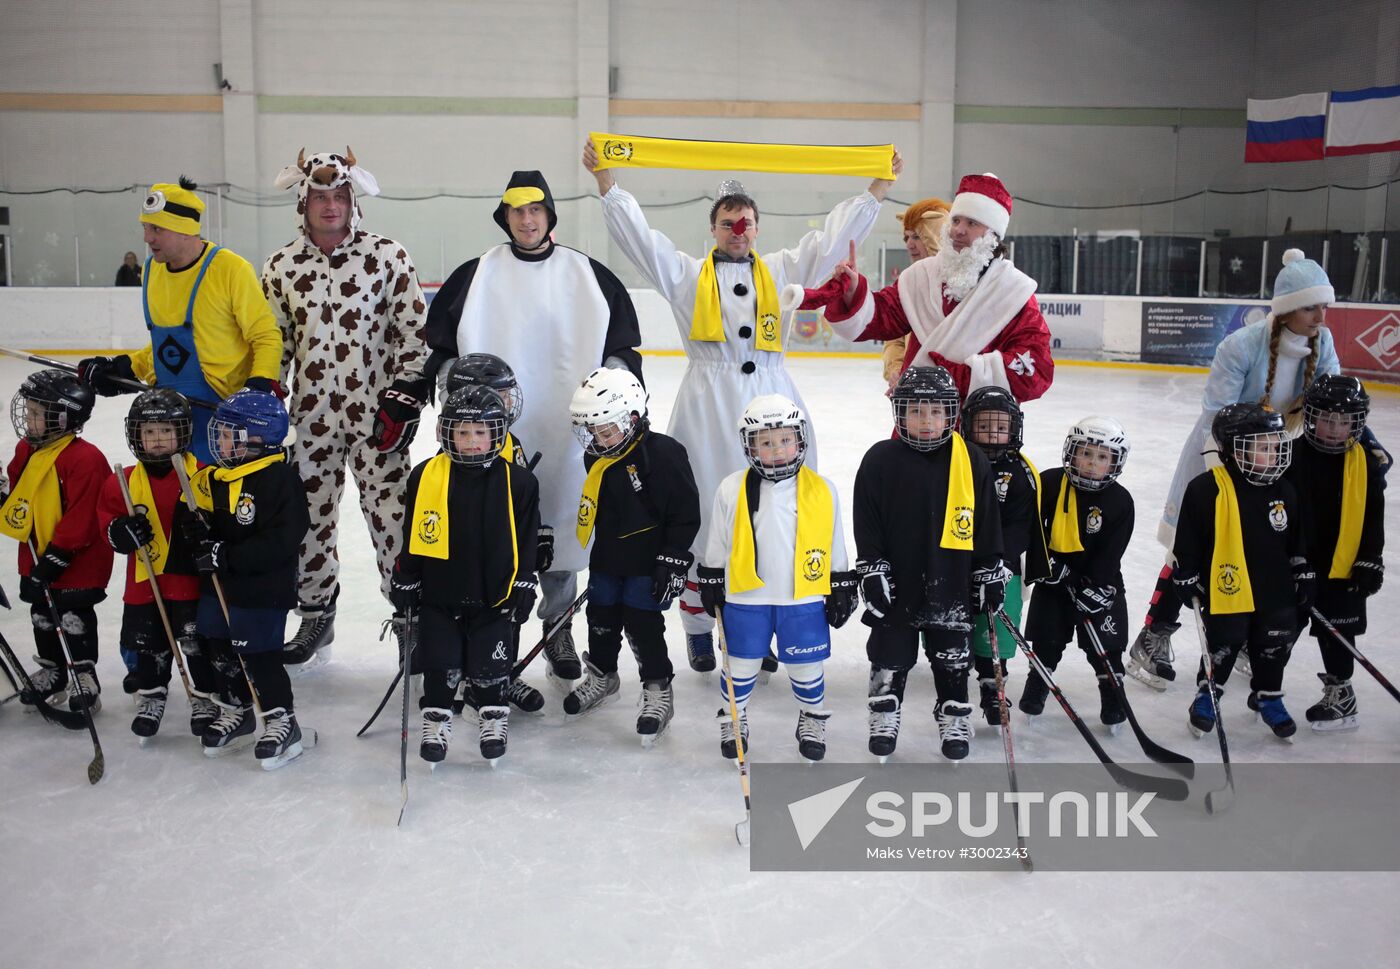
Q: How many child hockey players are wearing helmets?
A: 12